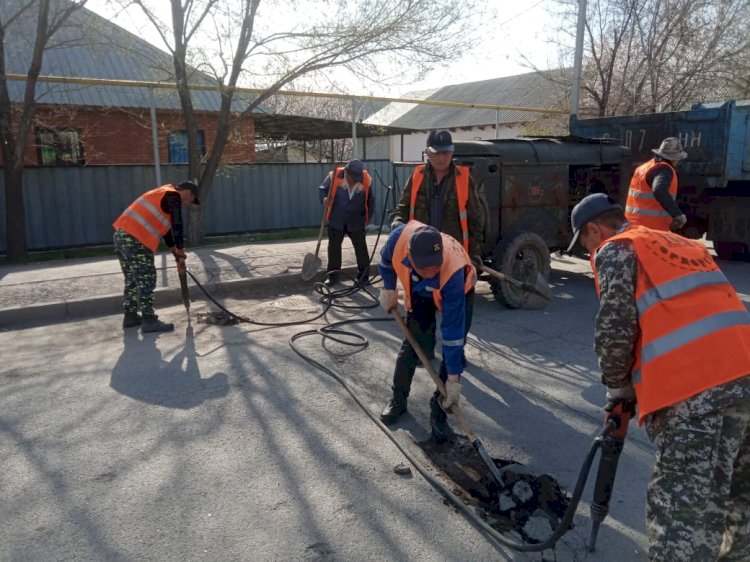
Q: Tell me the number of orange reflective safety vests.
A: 6